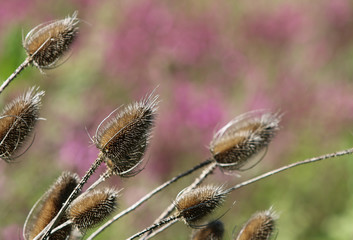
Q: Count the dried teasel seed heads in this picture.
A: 9